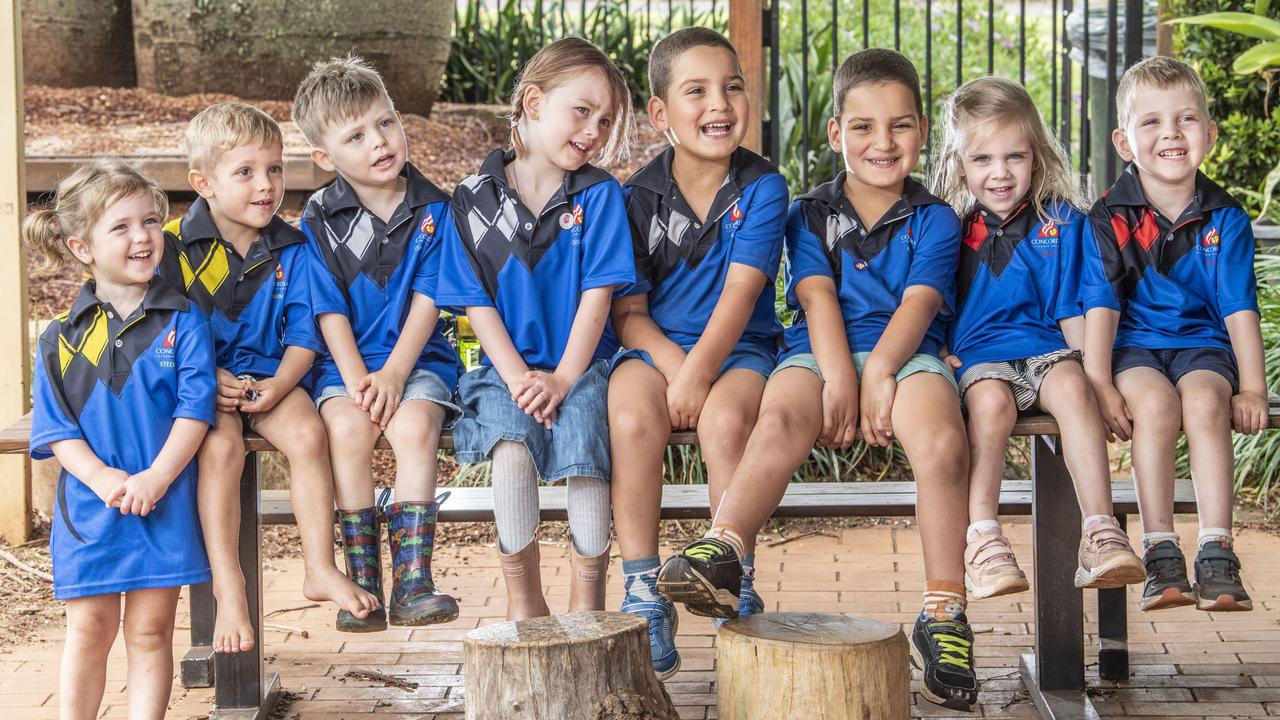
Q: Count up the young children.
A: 8